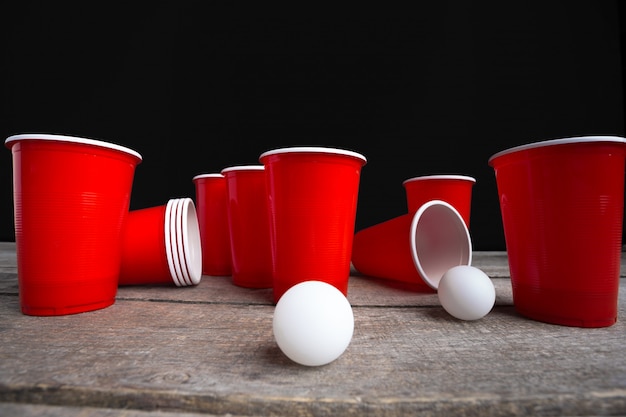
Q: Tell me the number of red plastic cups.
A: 11